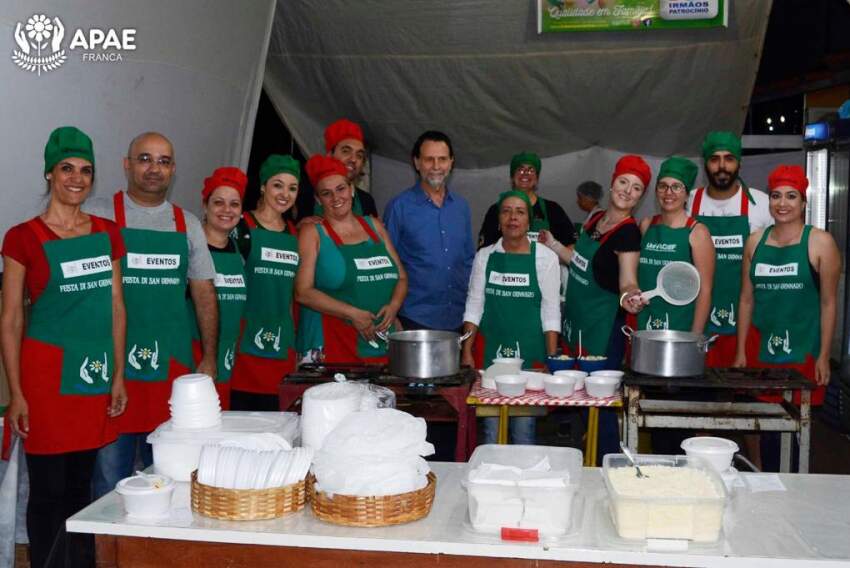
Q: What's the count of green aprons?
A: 12